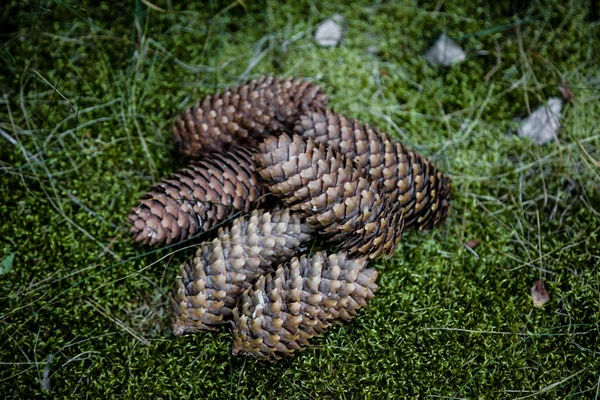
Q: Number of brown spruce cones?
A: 6